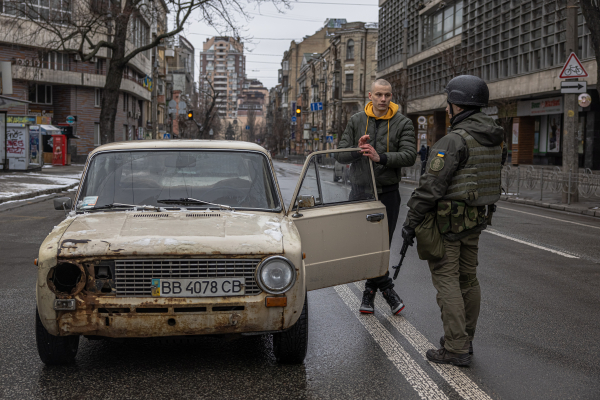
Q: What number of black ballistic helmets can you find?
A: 1